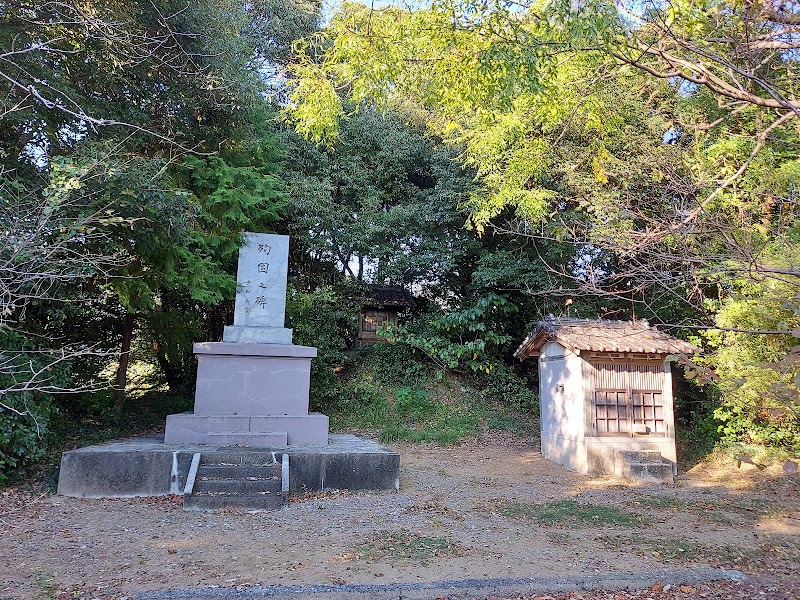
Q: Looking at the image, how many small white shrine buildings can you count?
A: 1